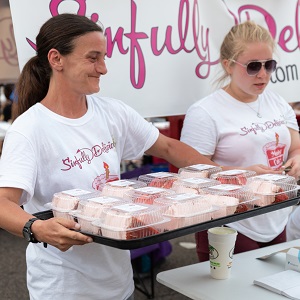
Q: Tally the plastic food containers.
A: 12